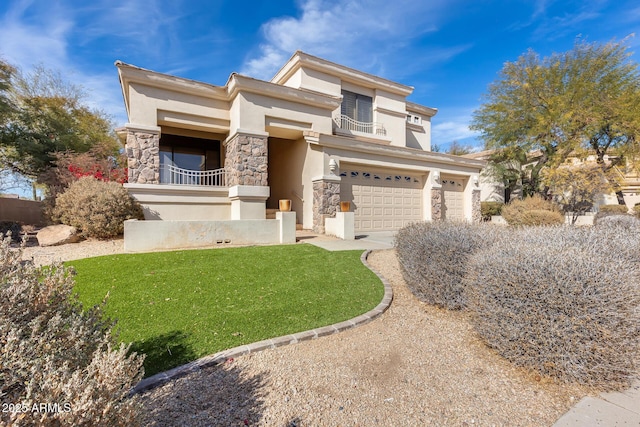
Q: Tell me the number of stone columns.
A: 5